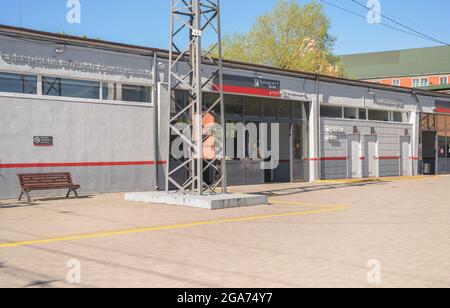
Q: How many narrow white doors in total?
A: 3